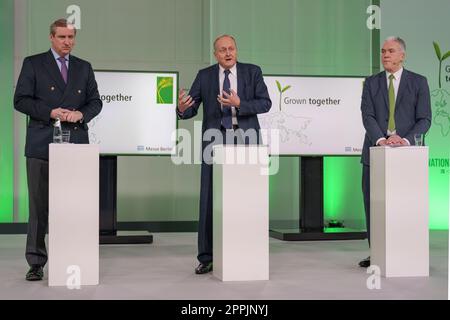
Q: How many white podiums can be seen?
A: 3